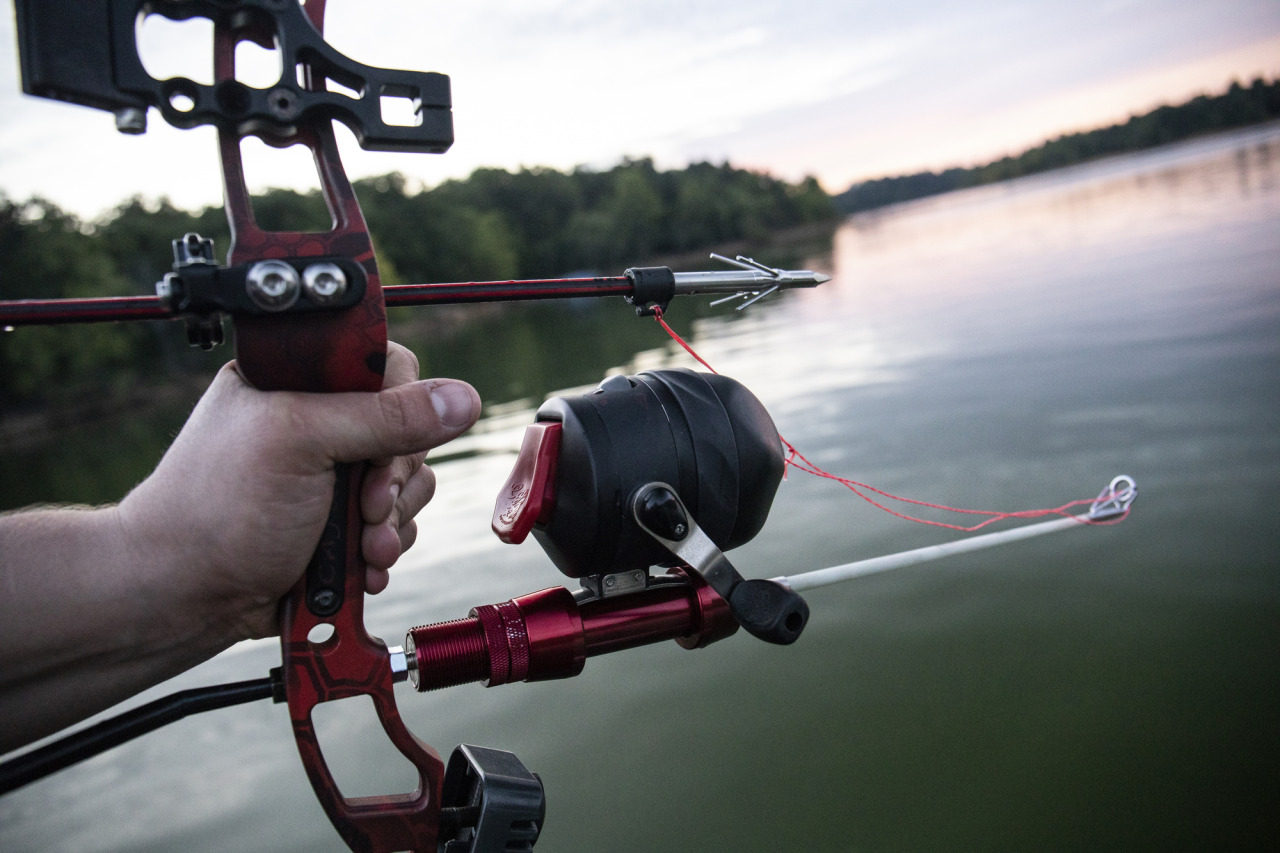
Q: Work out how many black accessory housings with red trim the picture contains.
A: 1